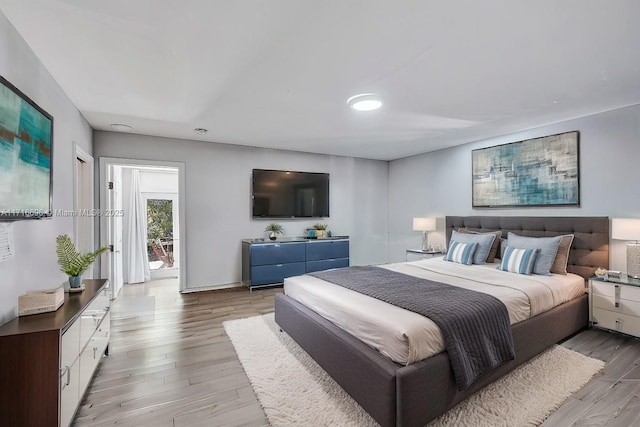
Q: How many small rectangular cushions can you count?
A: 2